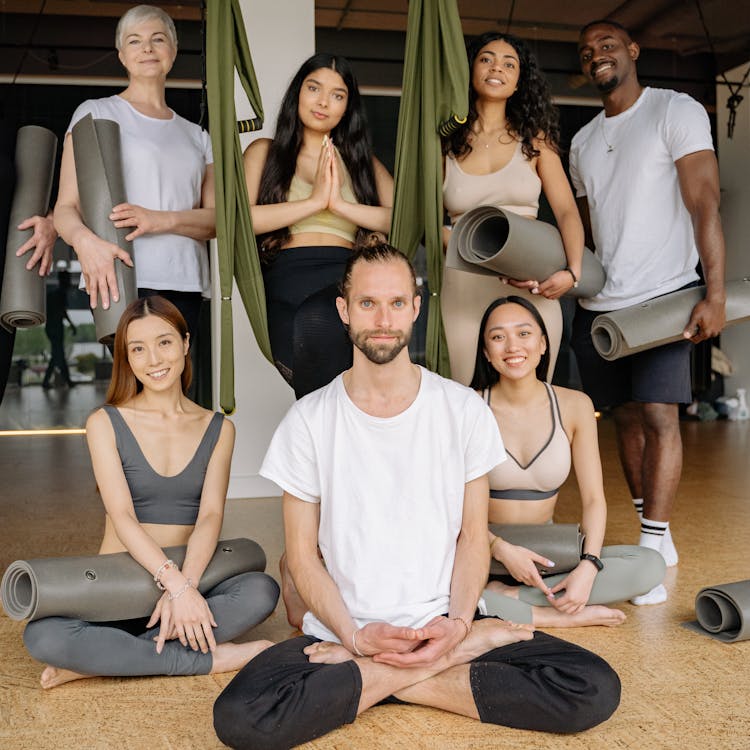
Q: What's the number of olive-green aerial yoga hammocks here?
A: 2